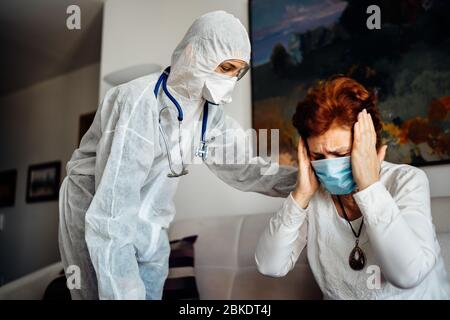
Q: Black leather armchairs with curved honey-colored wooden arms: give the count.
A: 0